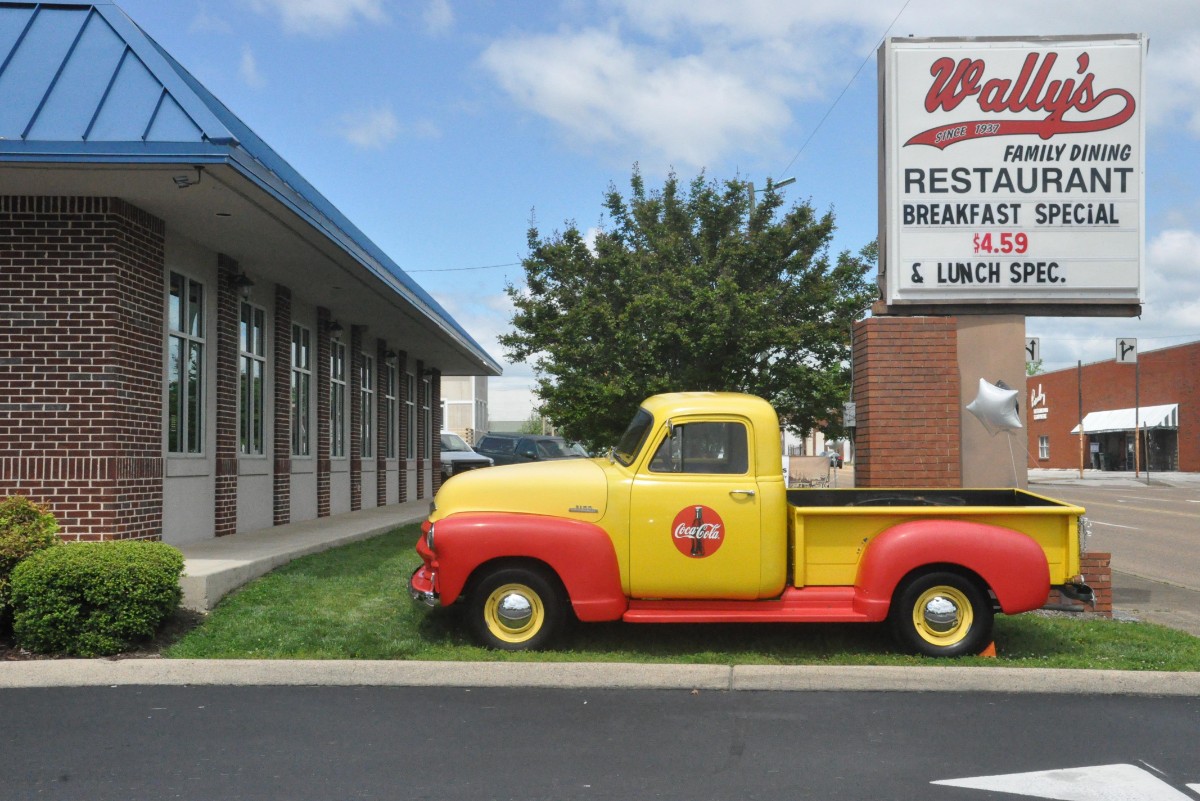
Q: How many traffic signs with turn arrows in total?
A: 2